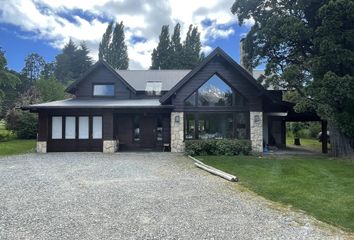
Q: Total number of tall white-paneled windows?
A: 4